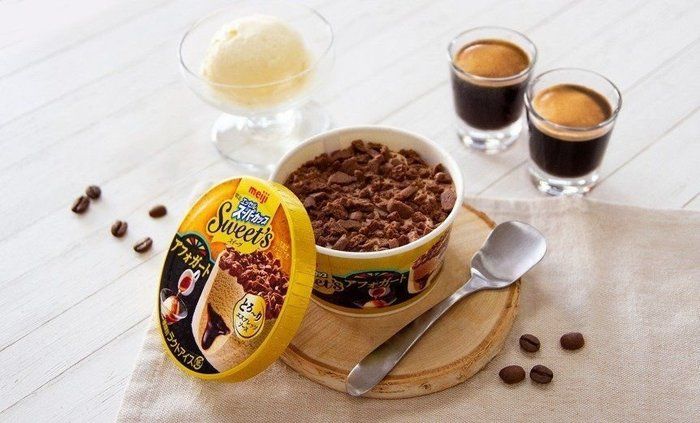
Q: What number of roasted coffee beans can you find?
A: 9